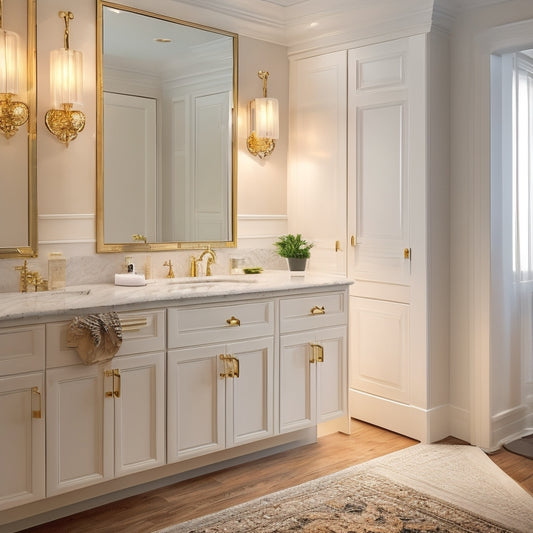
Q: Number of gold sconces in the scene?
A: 3